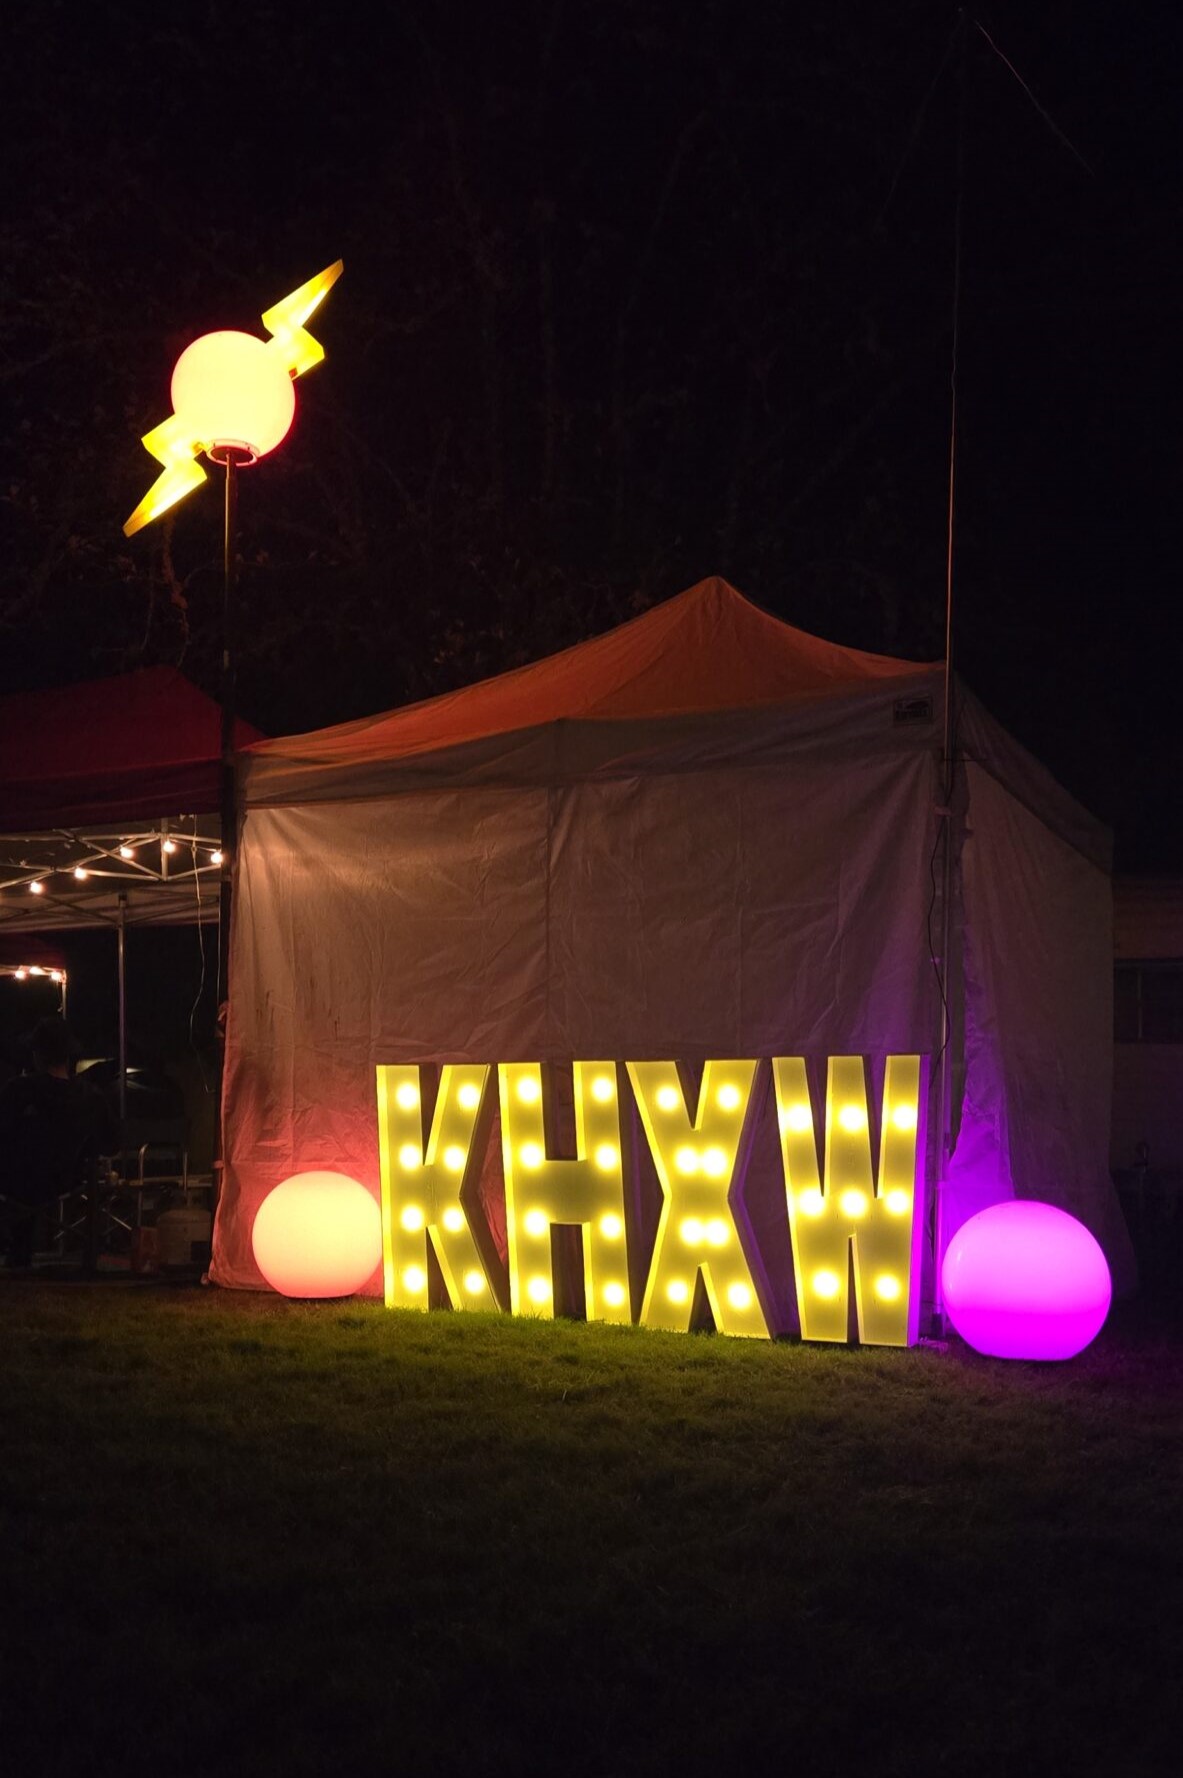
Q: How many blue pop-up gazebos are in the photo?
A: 0